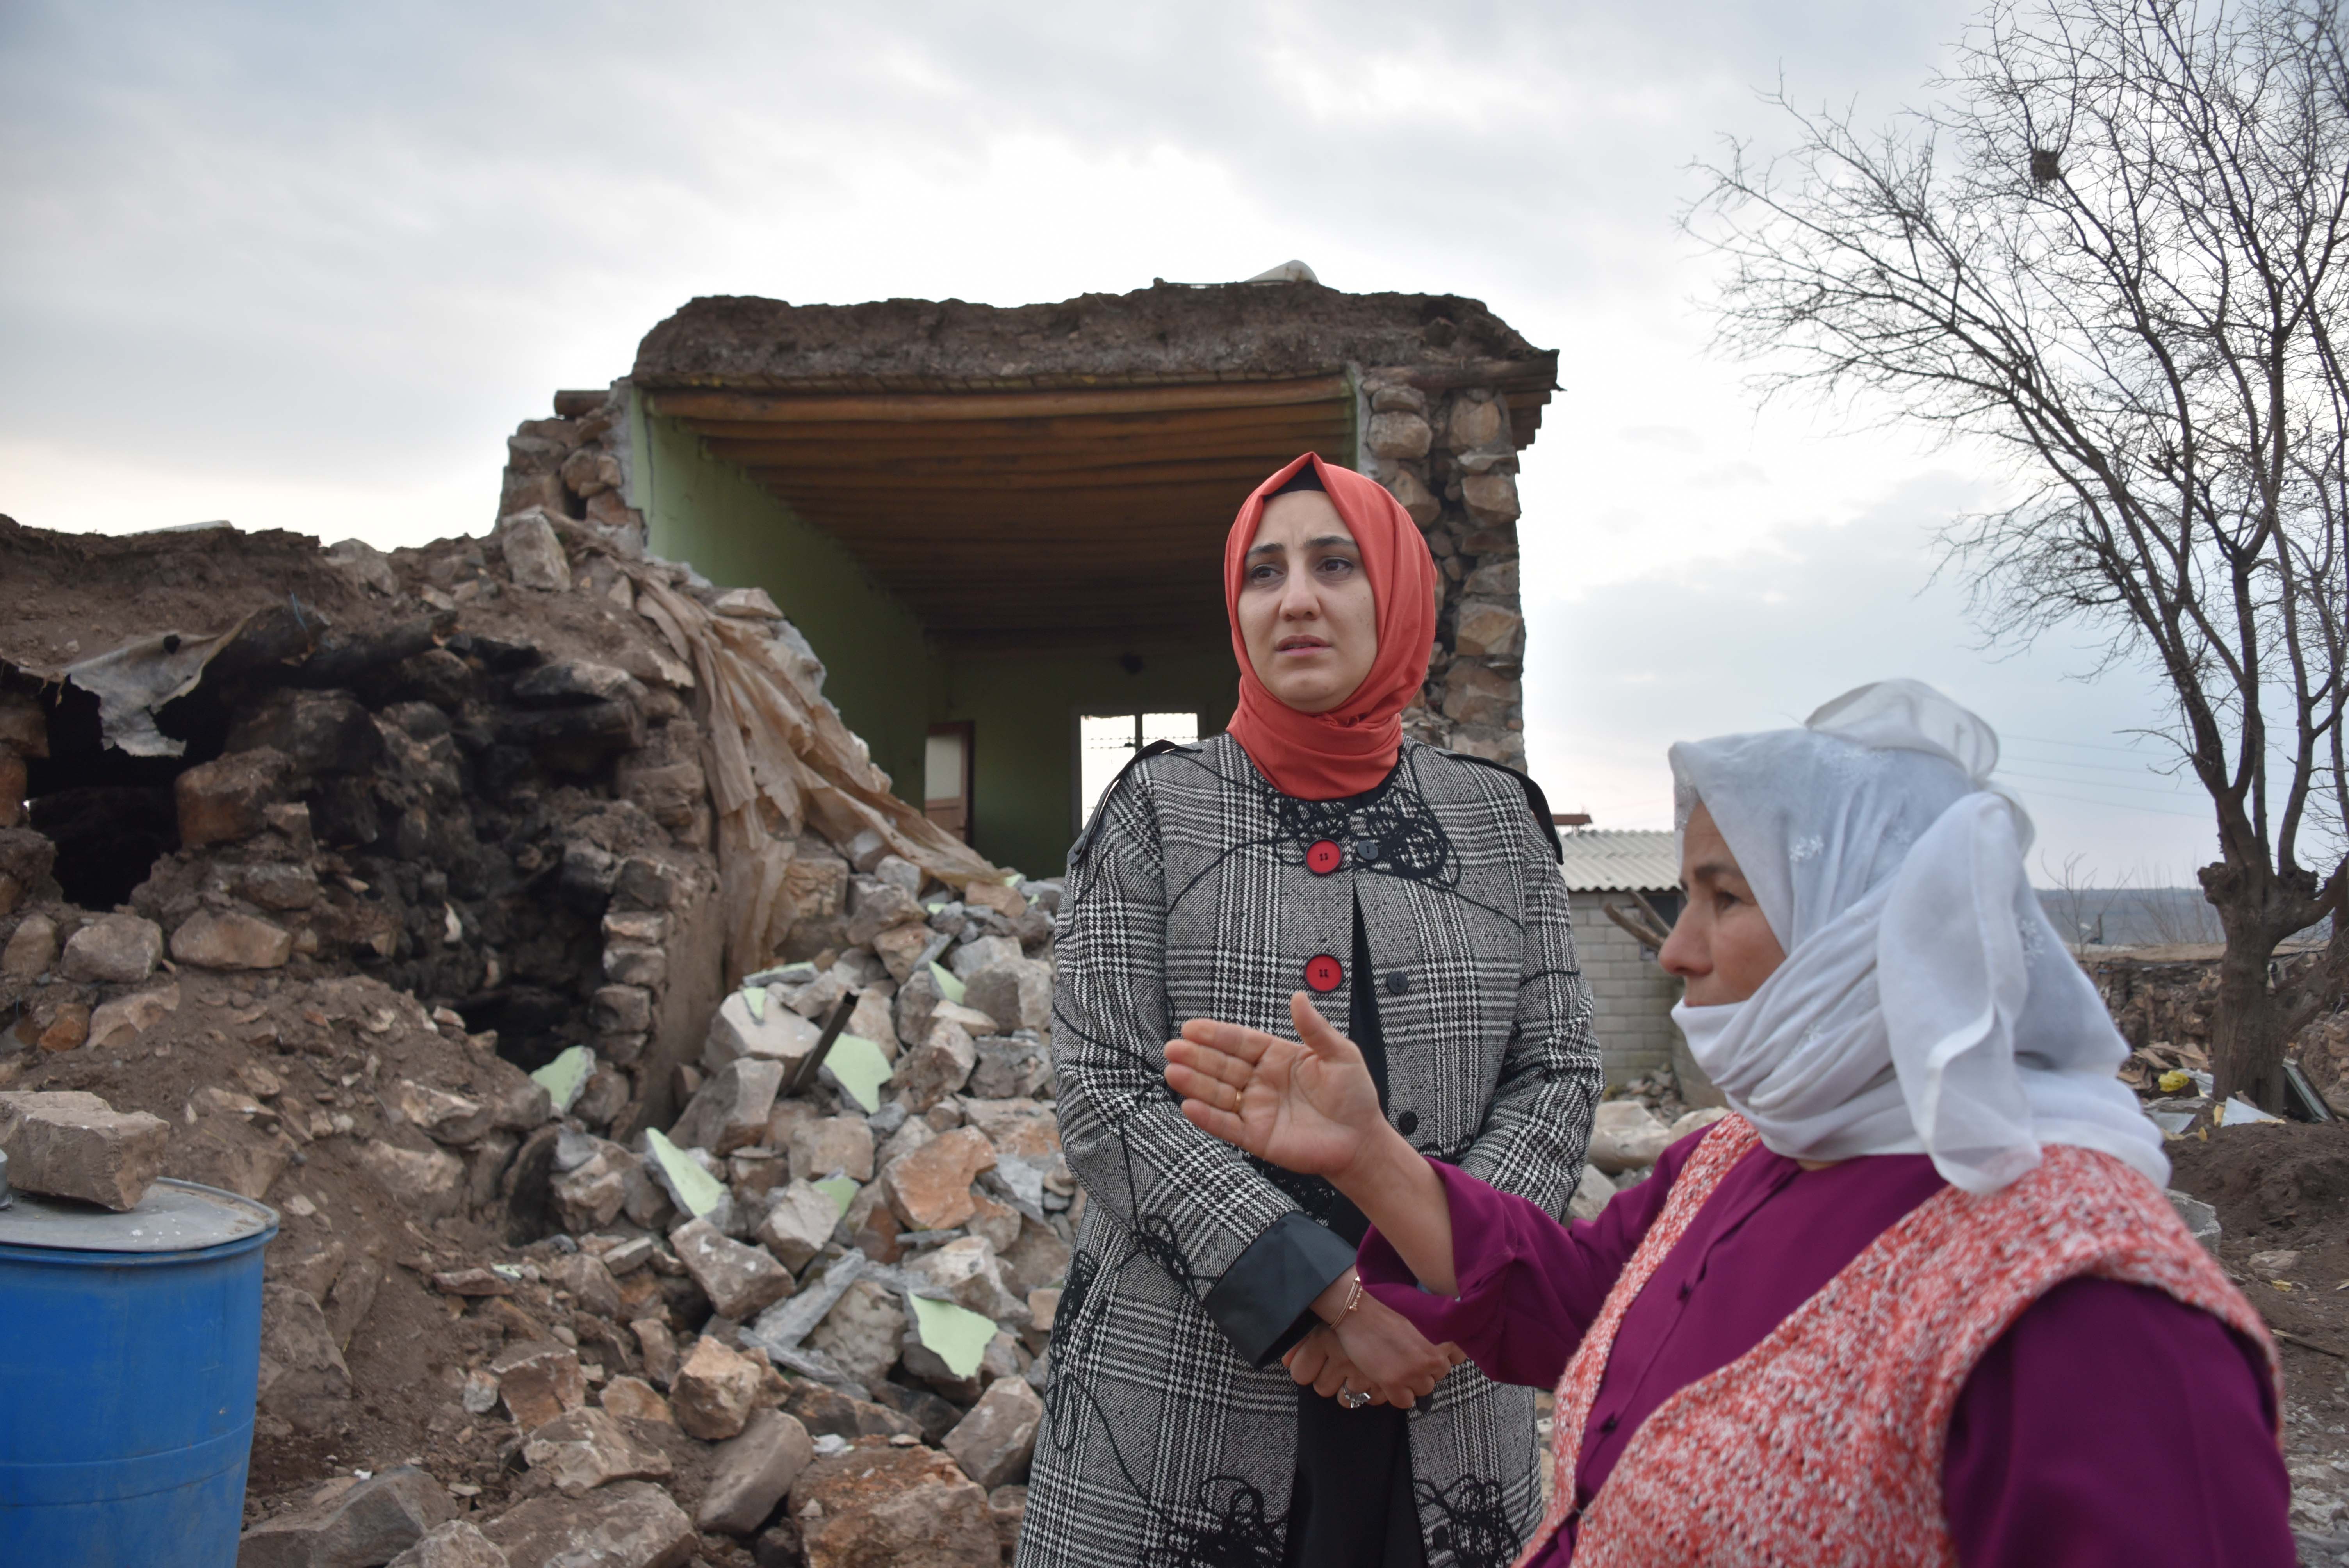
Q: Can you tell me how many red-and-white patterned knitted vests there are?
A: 1